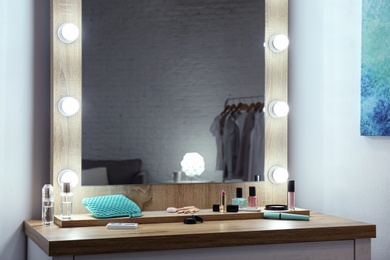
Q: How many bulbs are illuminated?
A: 6